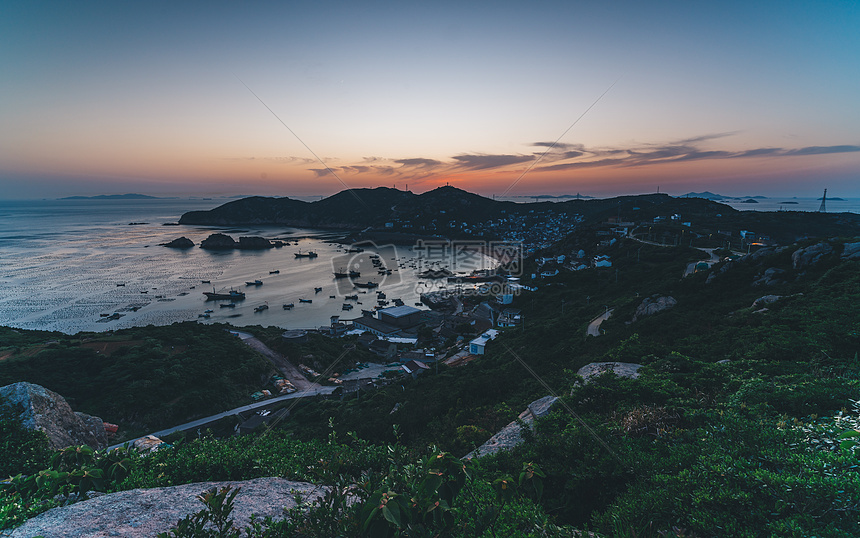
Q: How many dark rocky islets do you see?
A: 3